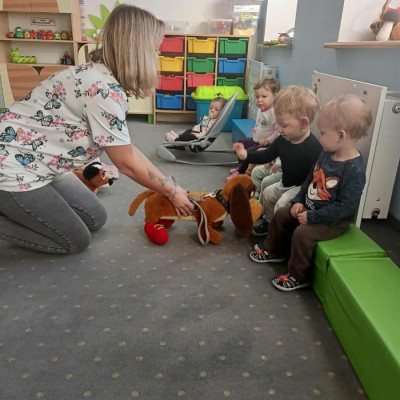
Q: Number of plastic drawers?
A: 11